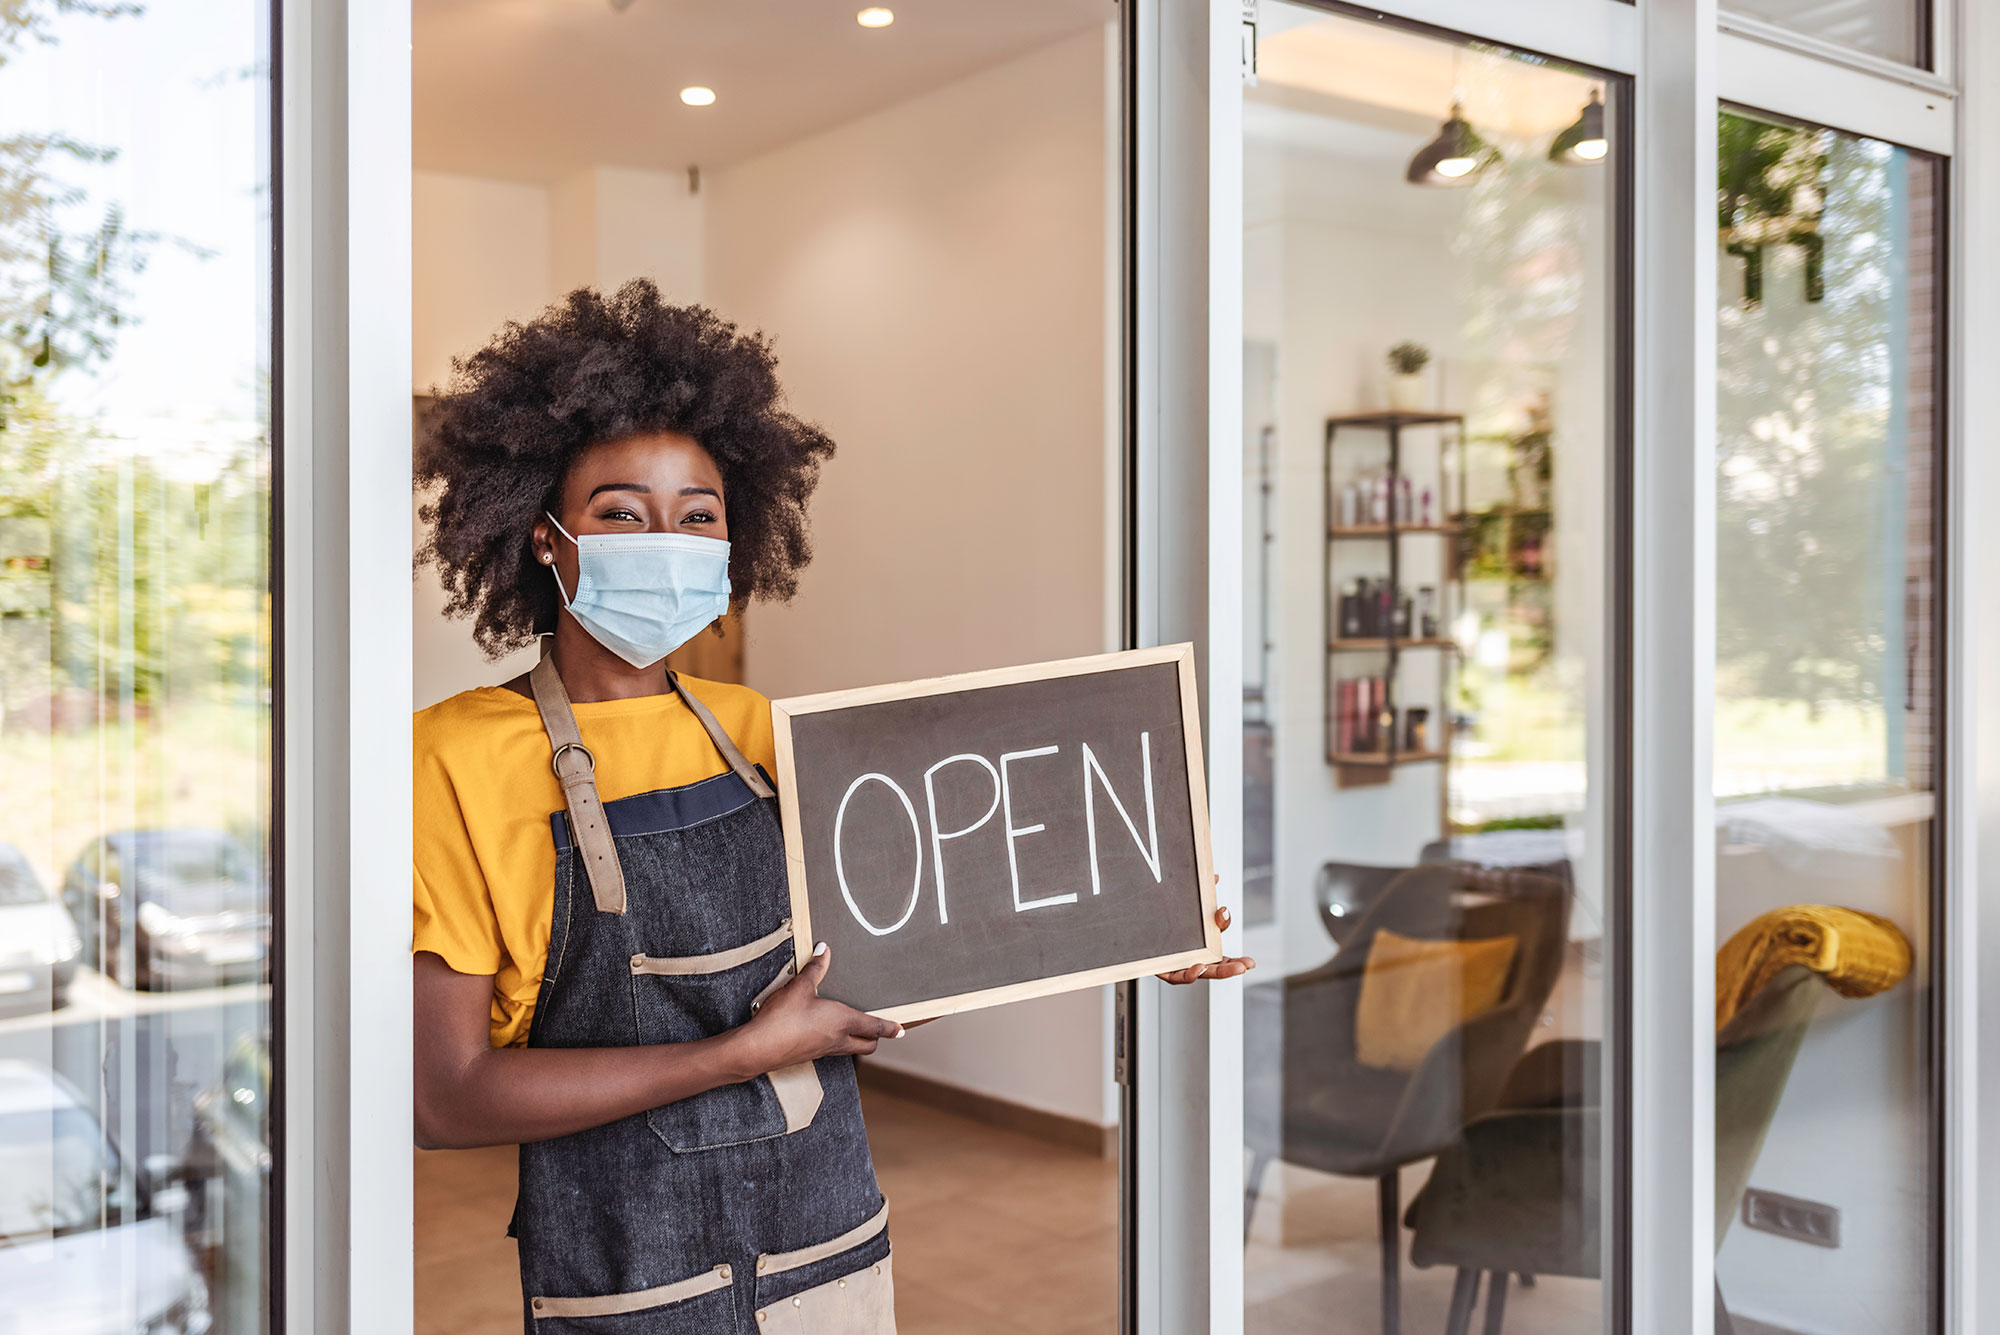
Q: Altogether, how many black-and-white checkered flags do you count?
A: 0